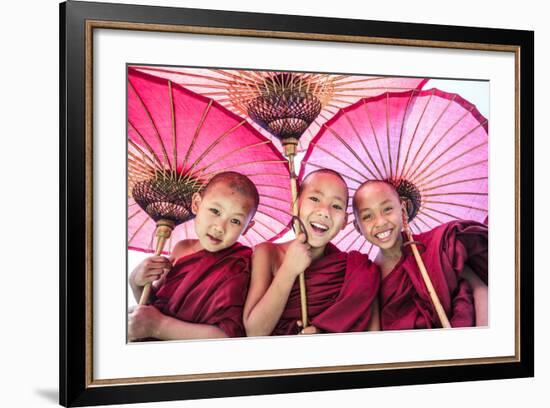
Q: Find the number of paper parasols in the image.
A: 3